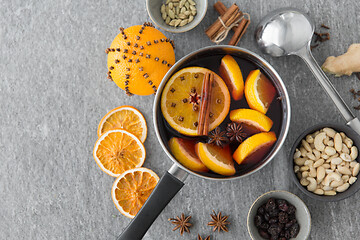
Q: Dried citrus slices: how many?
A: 3